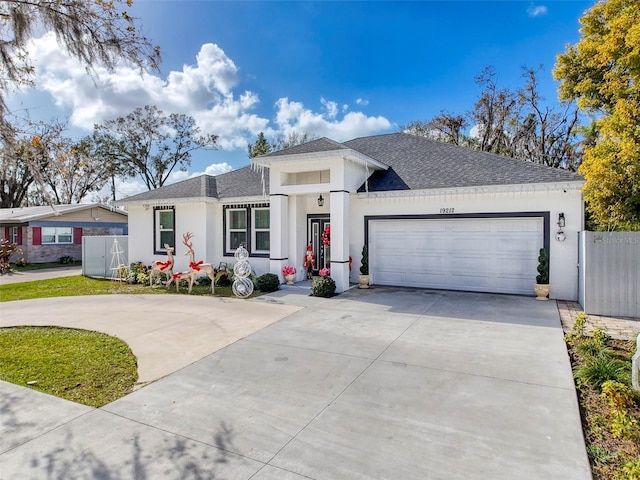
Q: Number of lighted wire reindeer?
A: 3